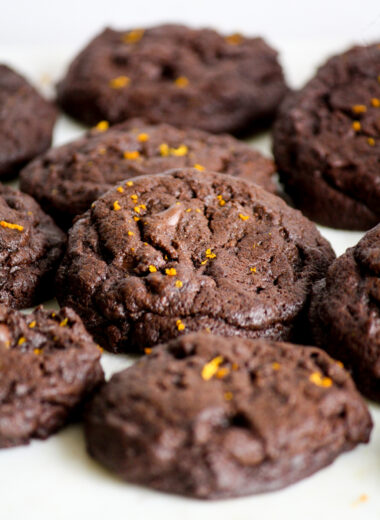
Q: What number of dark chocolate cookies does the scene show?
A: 9